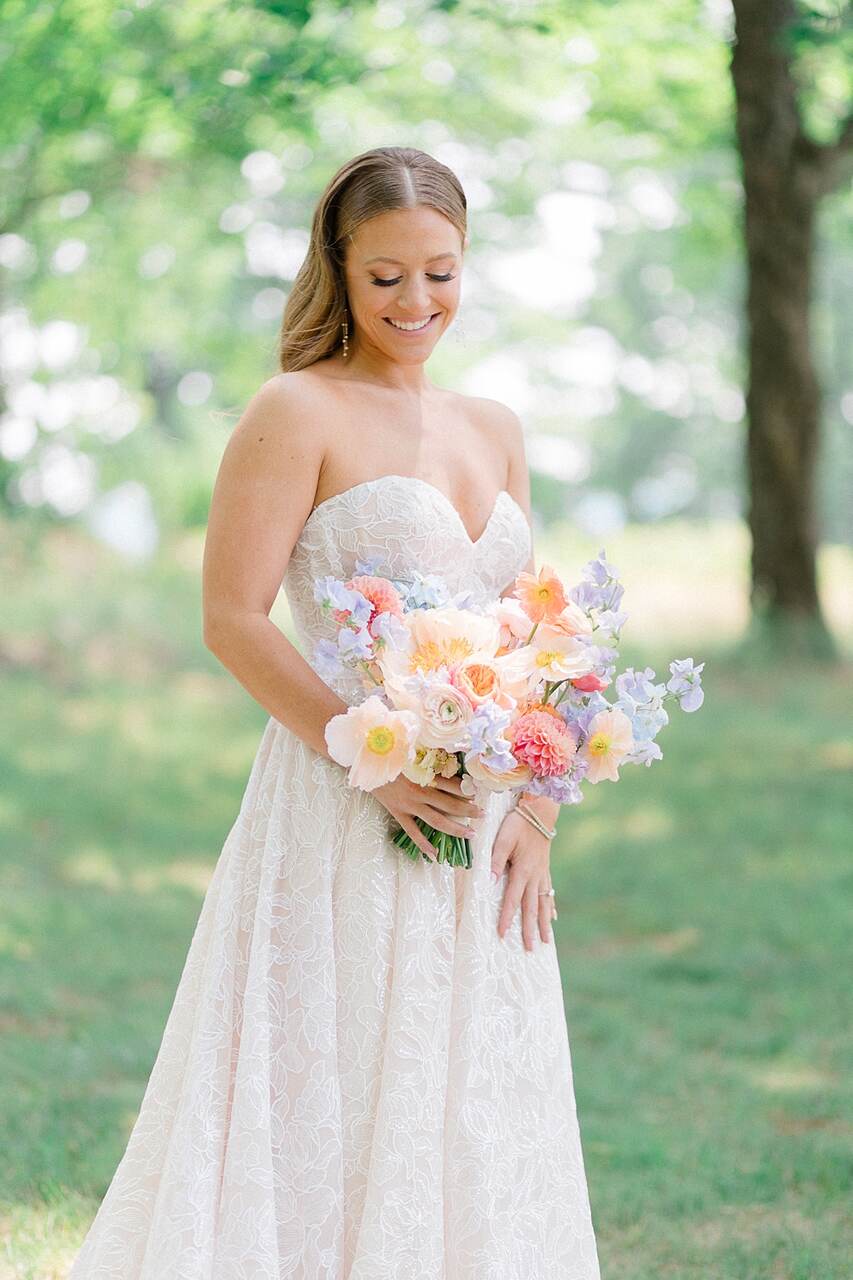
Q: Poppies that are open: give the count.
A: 4